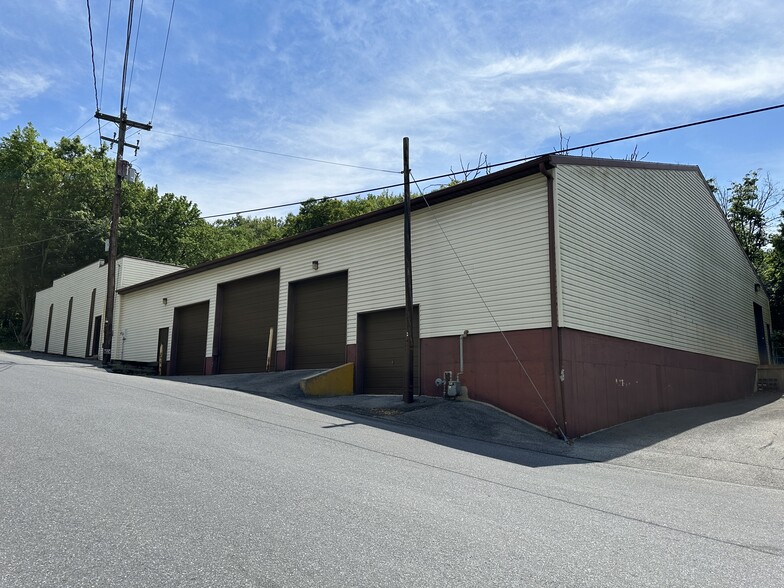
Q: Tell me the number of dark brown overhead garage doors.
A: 4